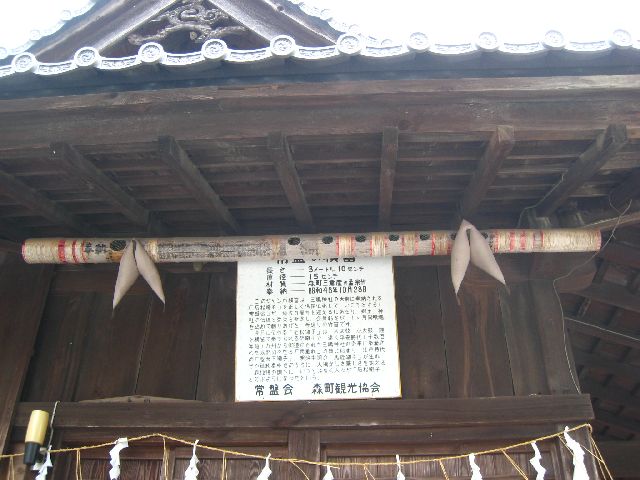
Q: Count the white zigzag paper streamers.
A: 9